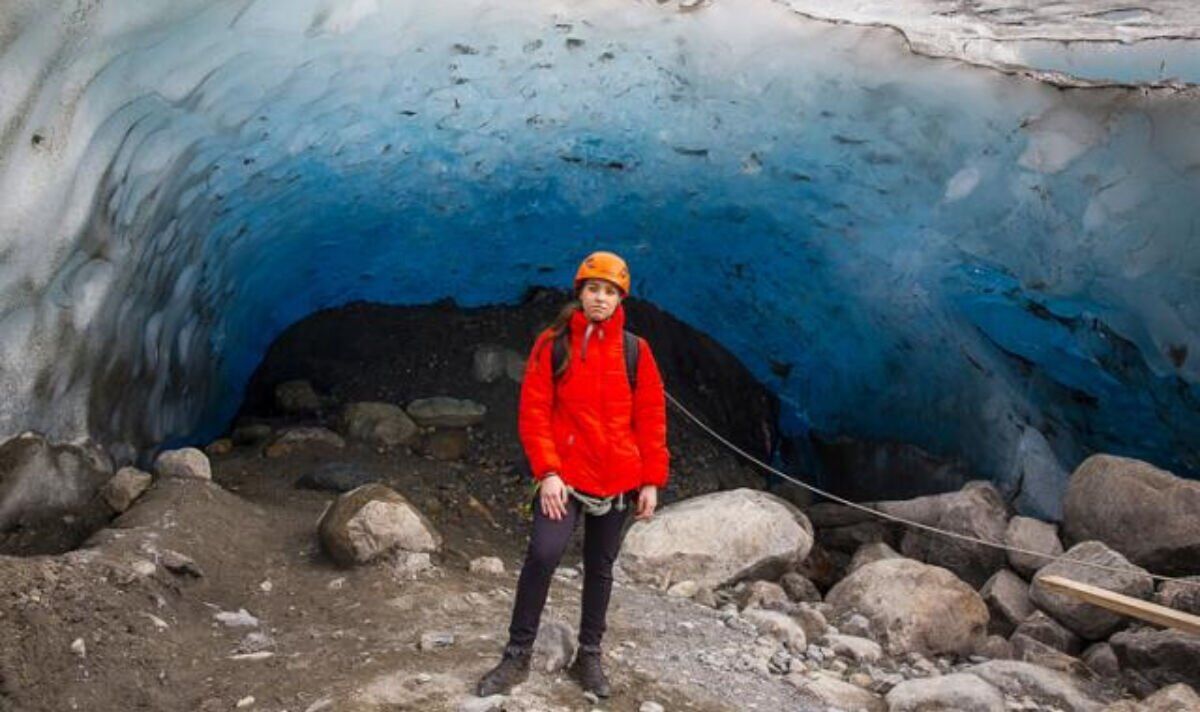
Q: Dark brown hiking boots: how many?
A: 2